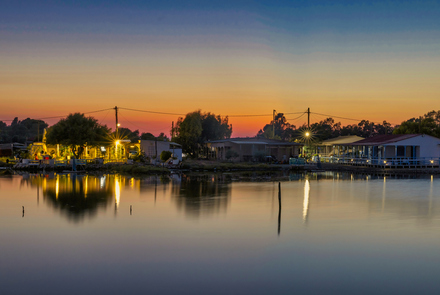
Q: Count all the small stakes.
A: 2